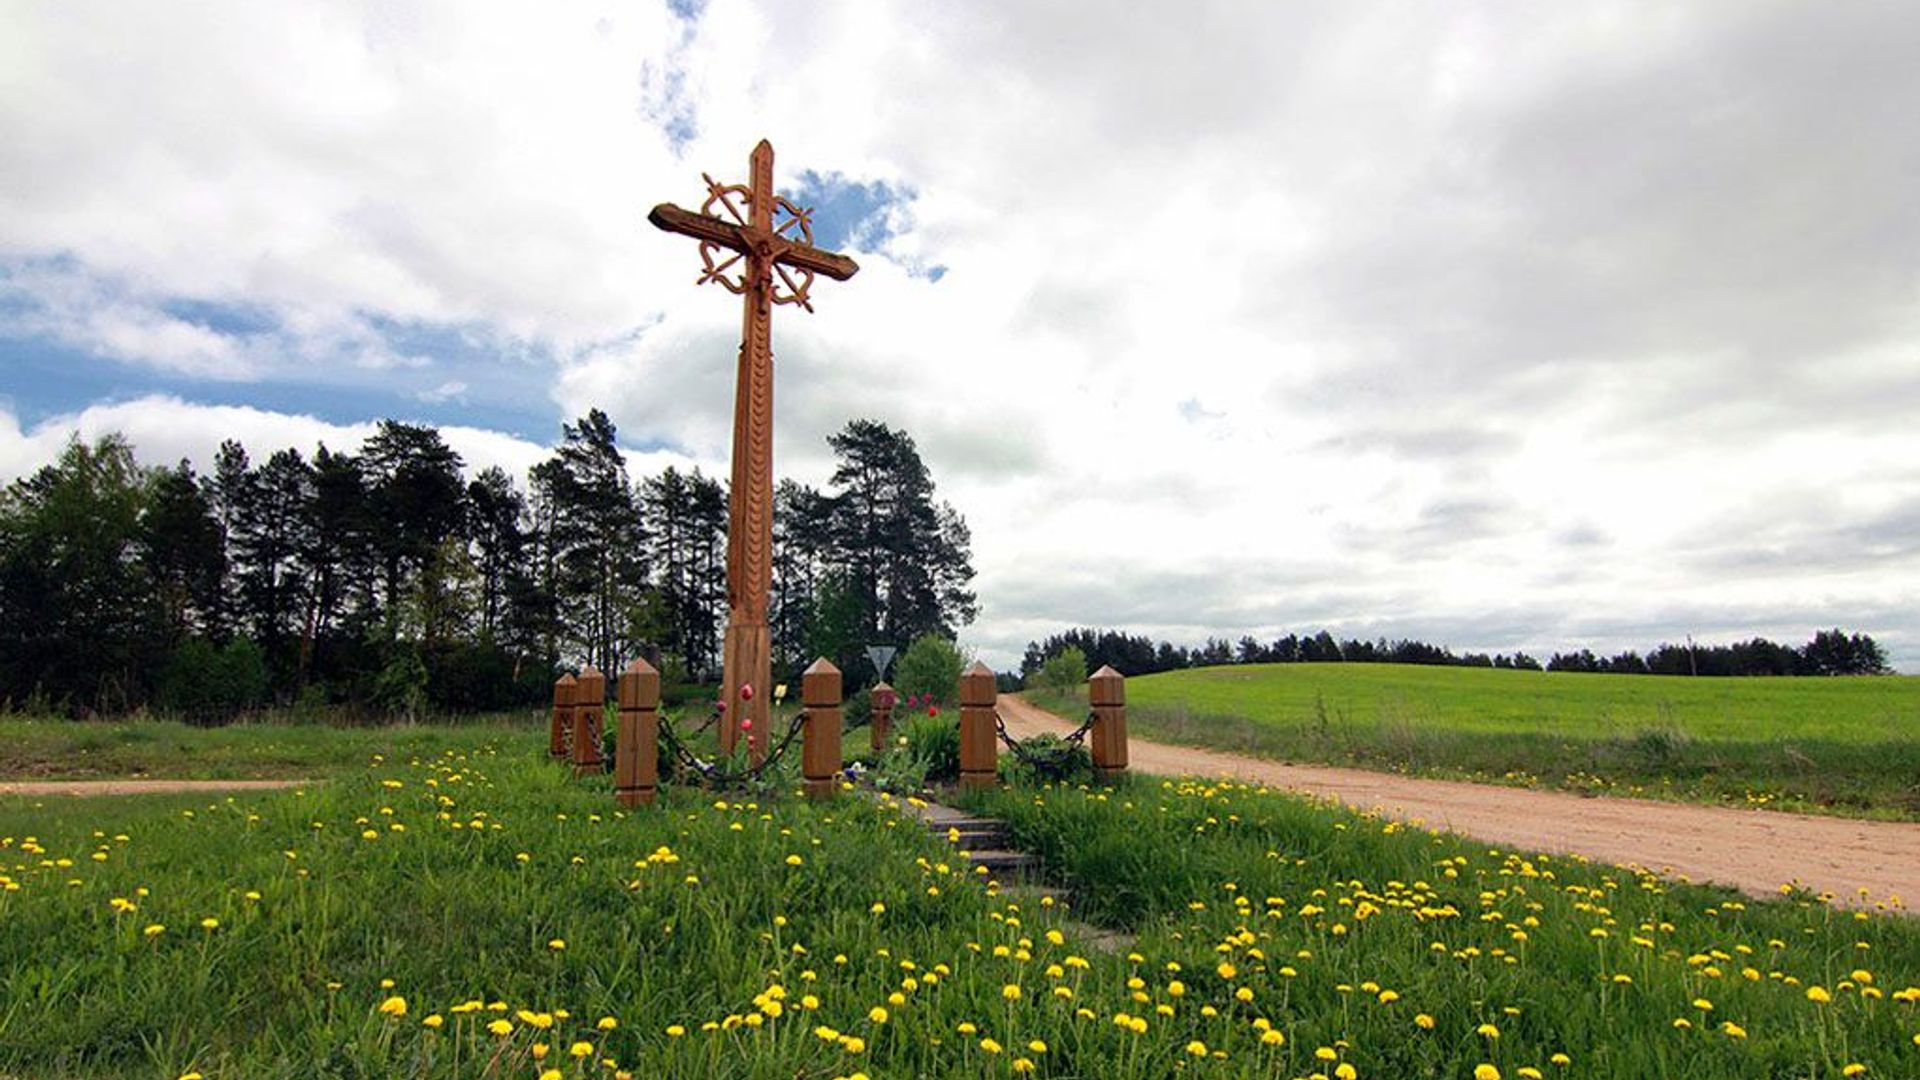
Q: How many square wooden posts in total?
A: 7